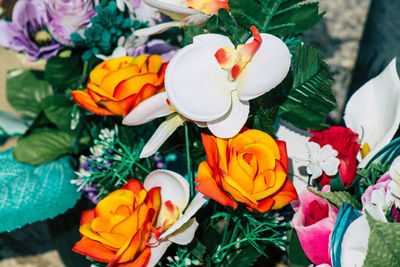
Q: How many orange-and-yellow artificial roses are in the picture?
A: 3